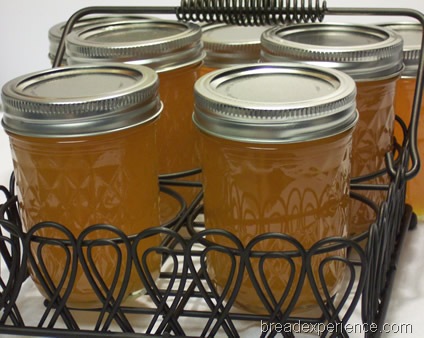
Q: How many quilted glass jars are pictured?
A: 7